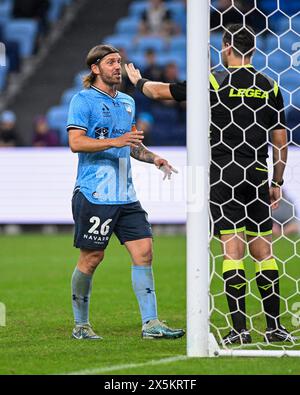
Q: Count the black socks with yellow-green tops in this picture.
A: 2